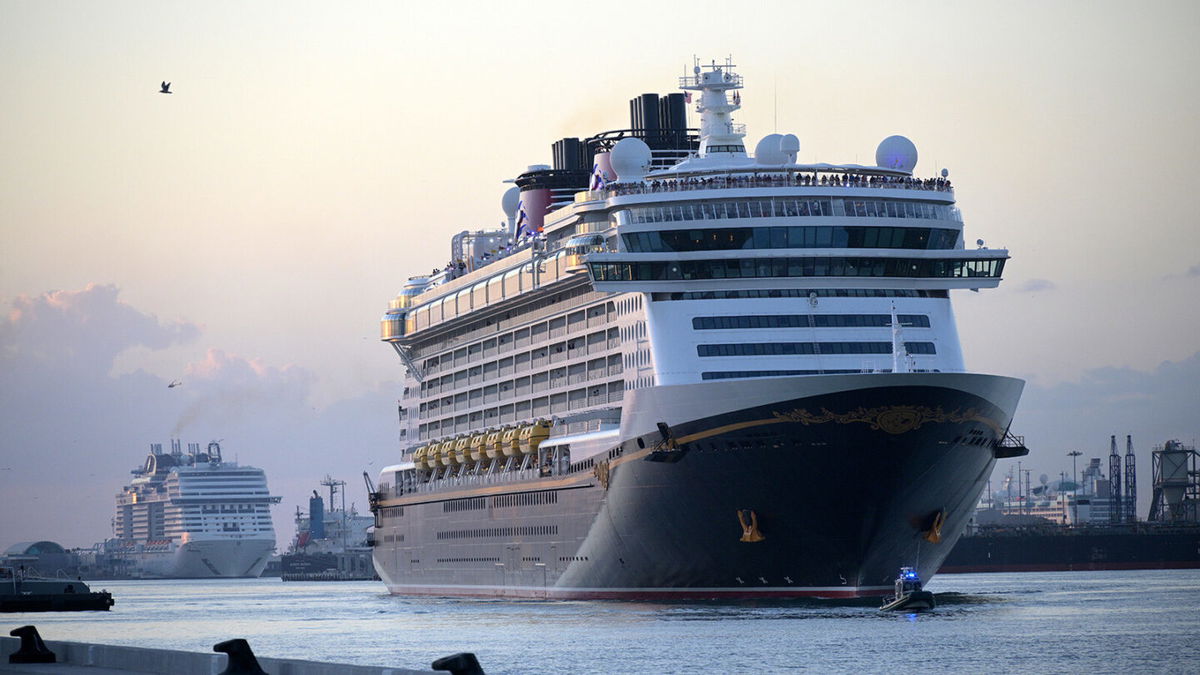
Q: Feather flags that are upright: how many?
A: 0